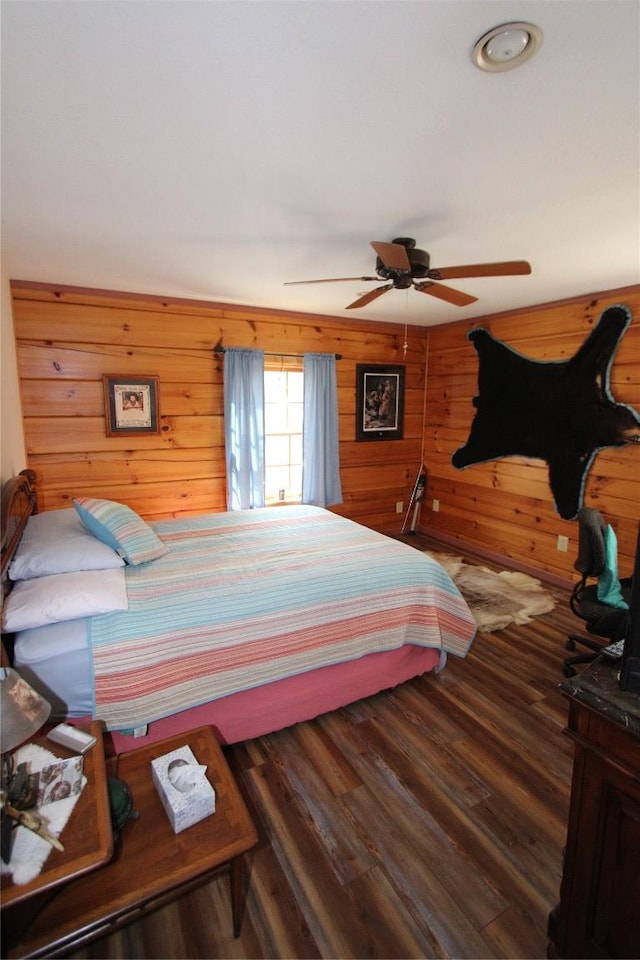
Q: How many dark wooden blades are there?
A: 5